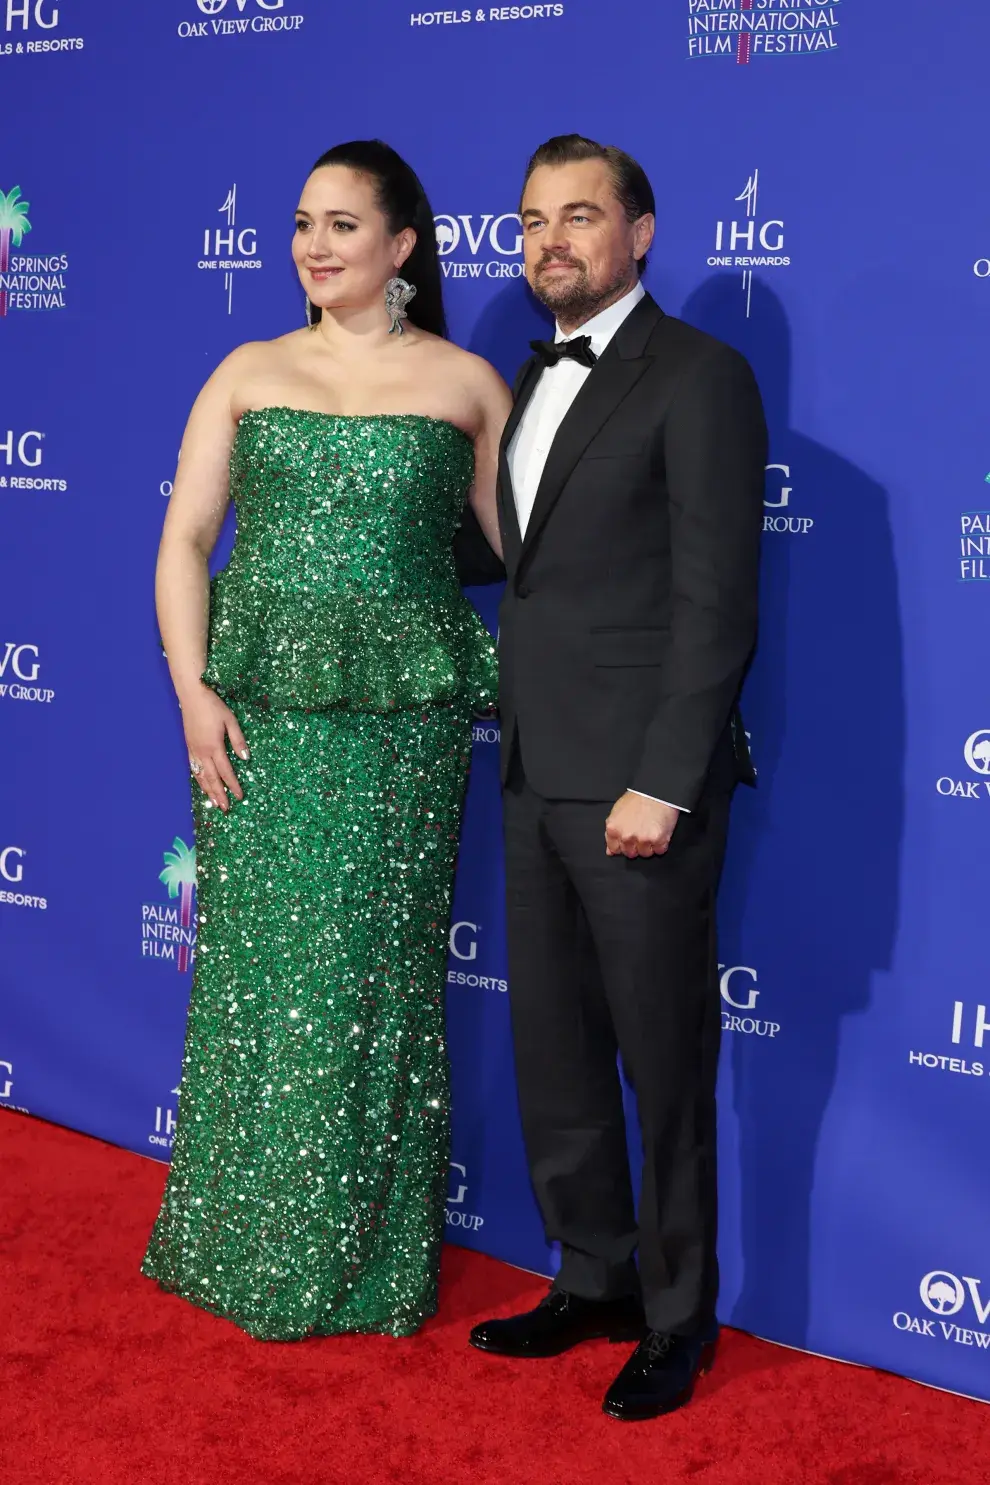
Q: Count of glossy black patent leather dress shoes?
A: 2